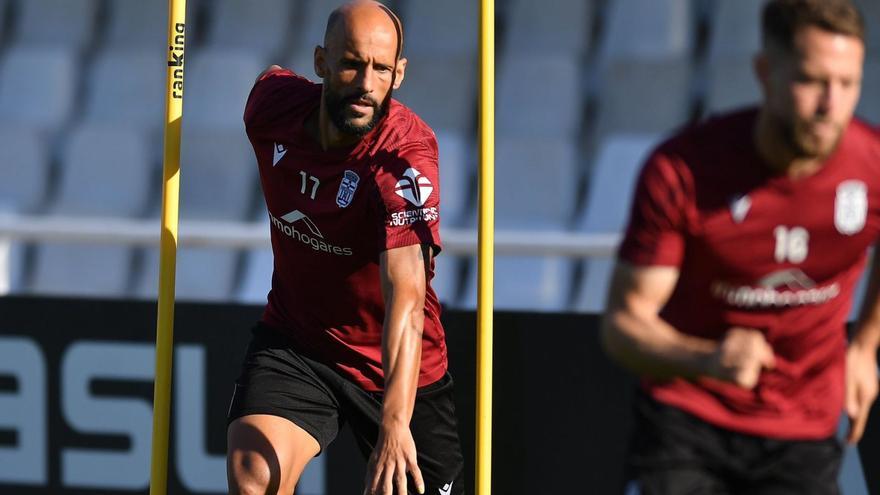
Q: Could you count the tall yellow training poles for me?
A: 2